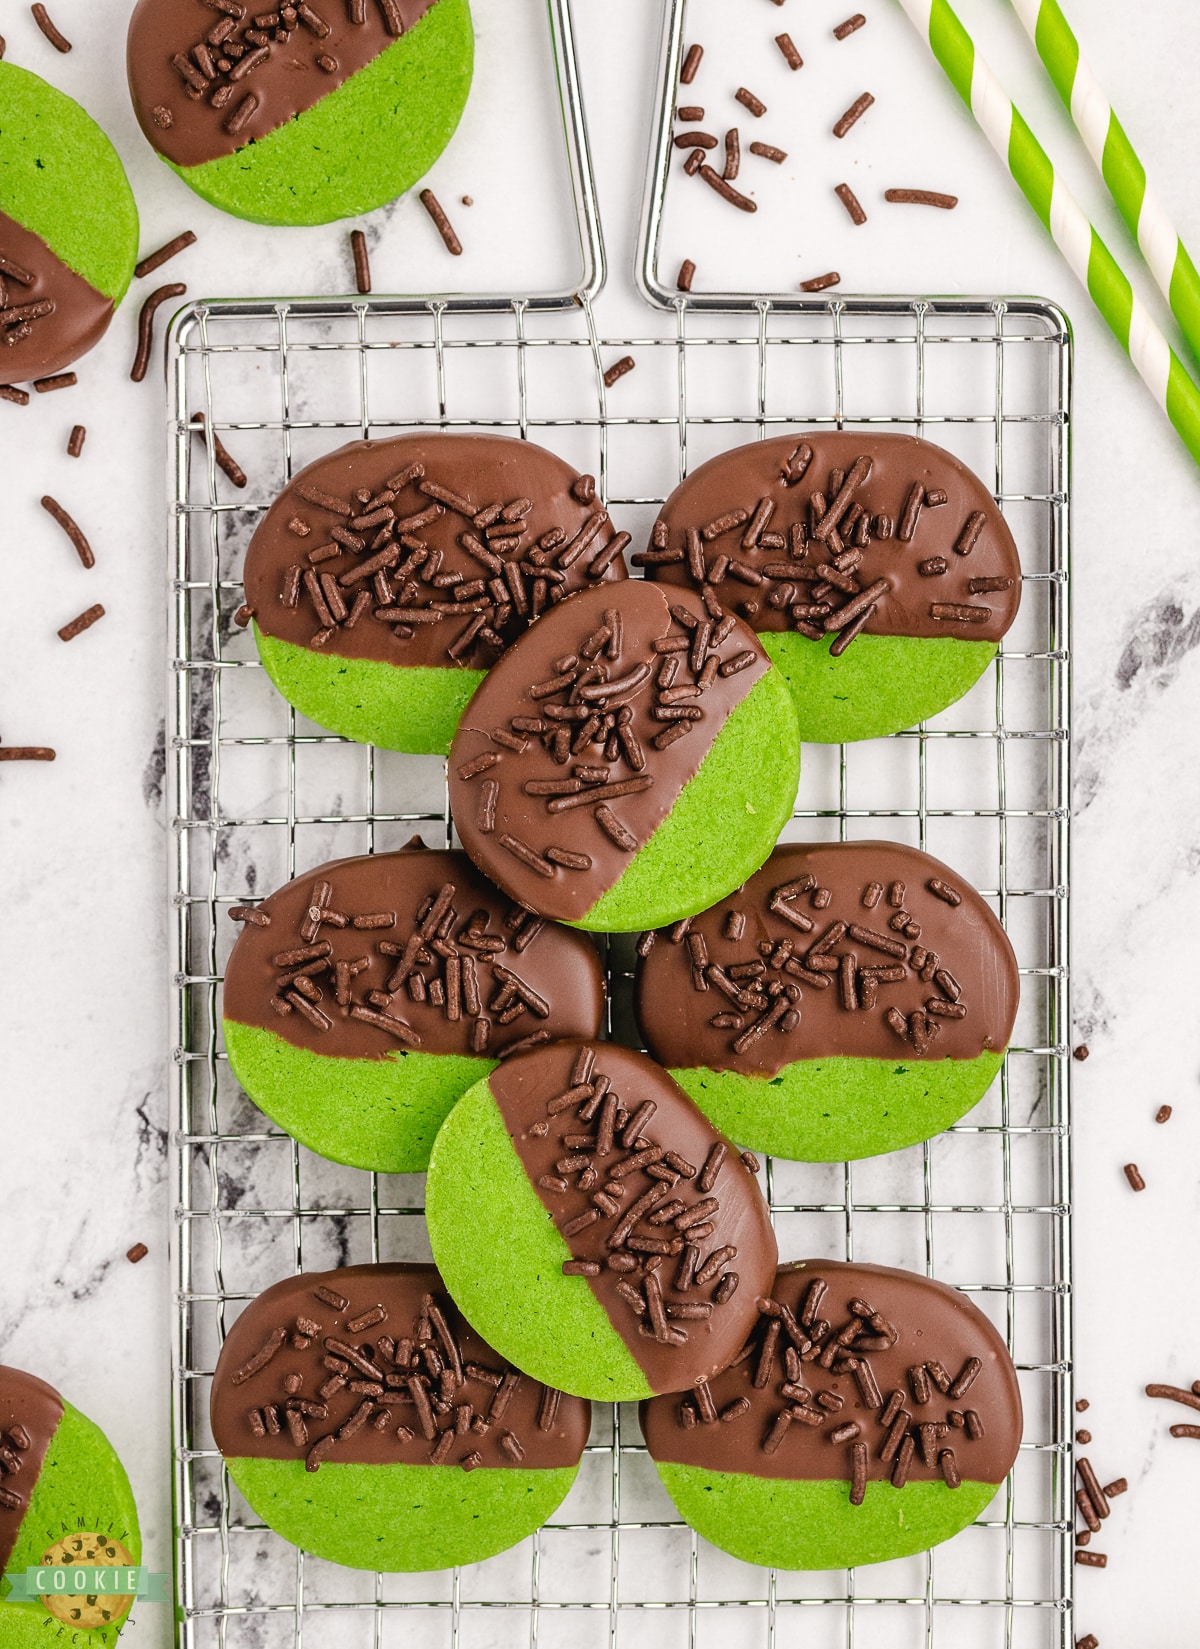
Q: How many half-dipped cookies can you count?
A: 11